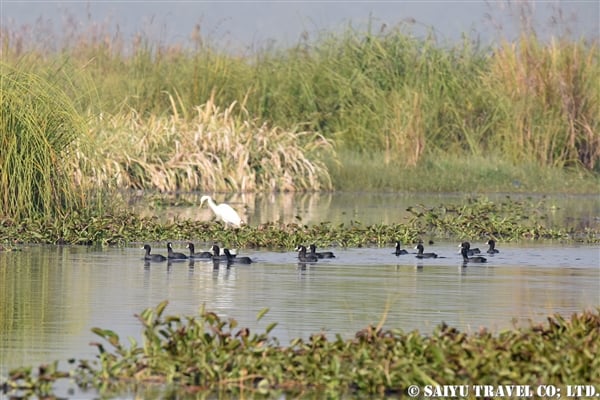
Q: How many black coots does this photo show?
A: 12